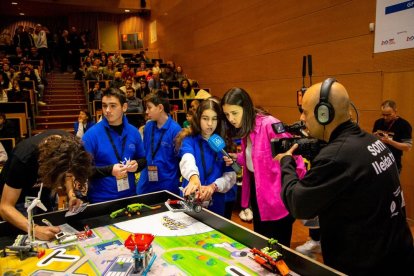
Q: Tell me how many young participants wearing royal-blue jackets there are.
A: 3